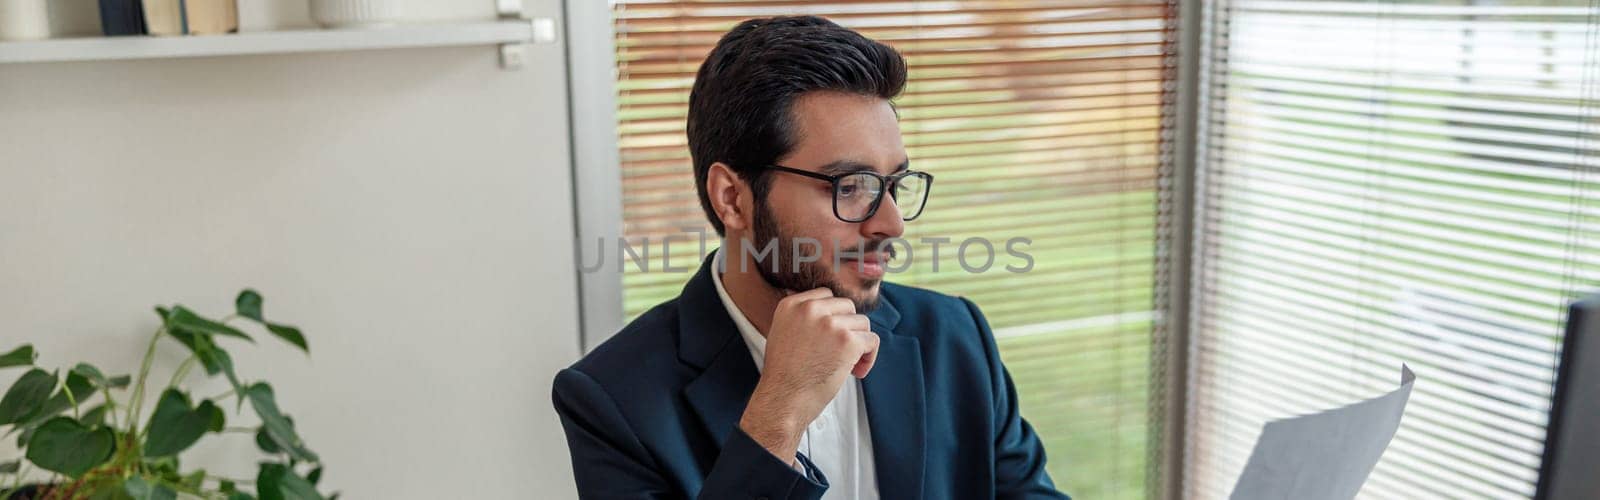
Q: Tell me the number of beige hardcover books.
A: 2